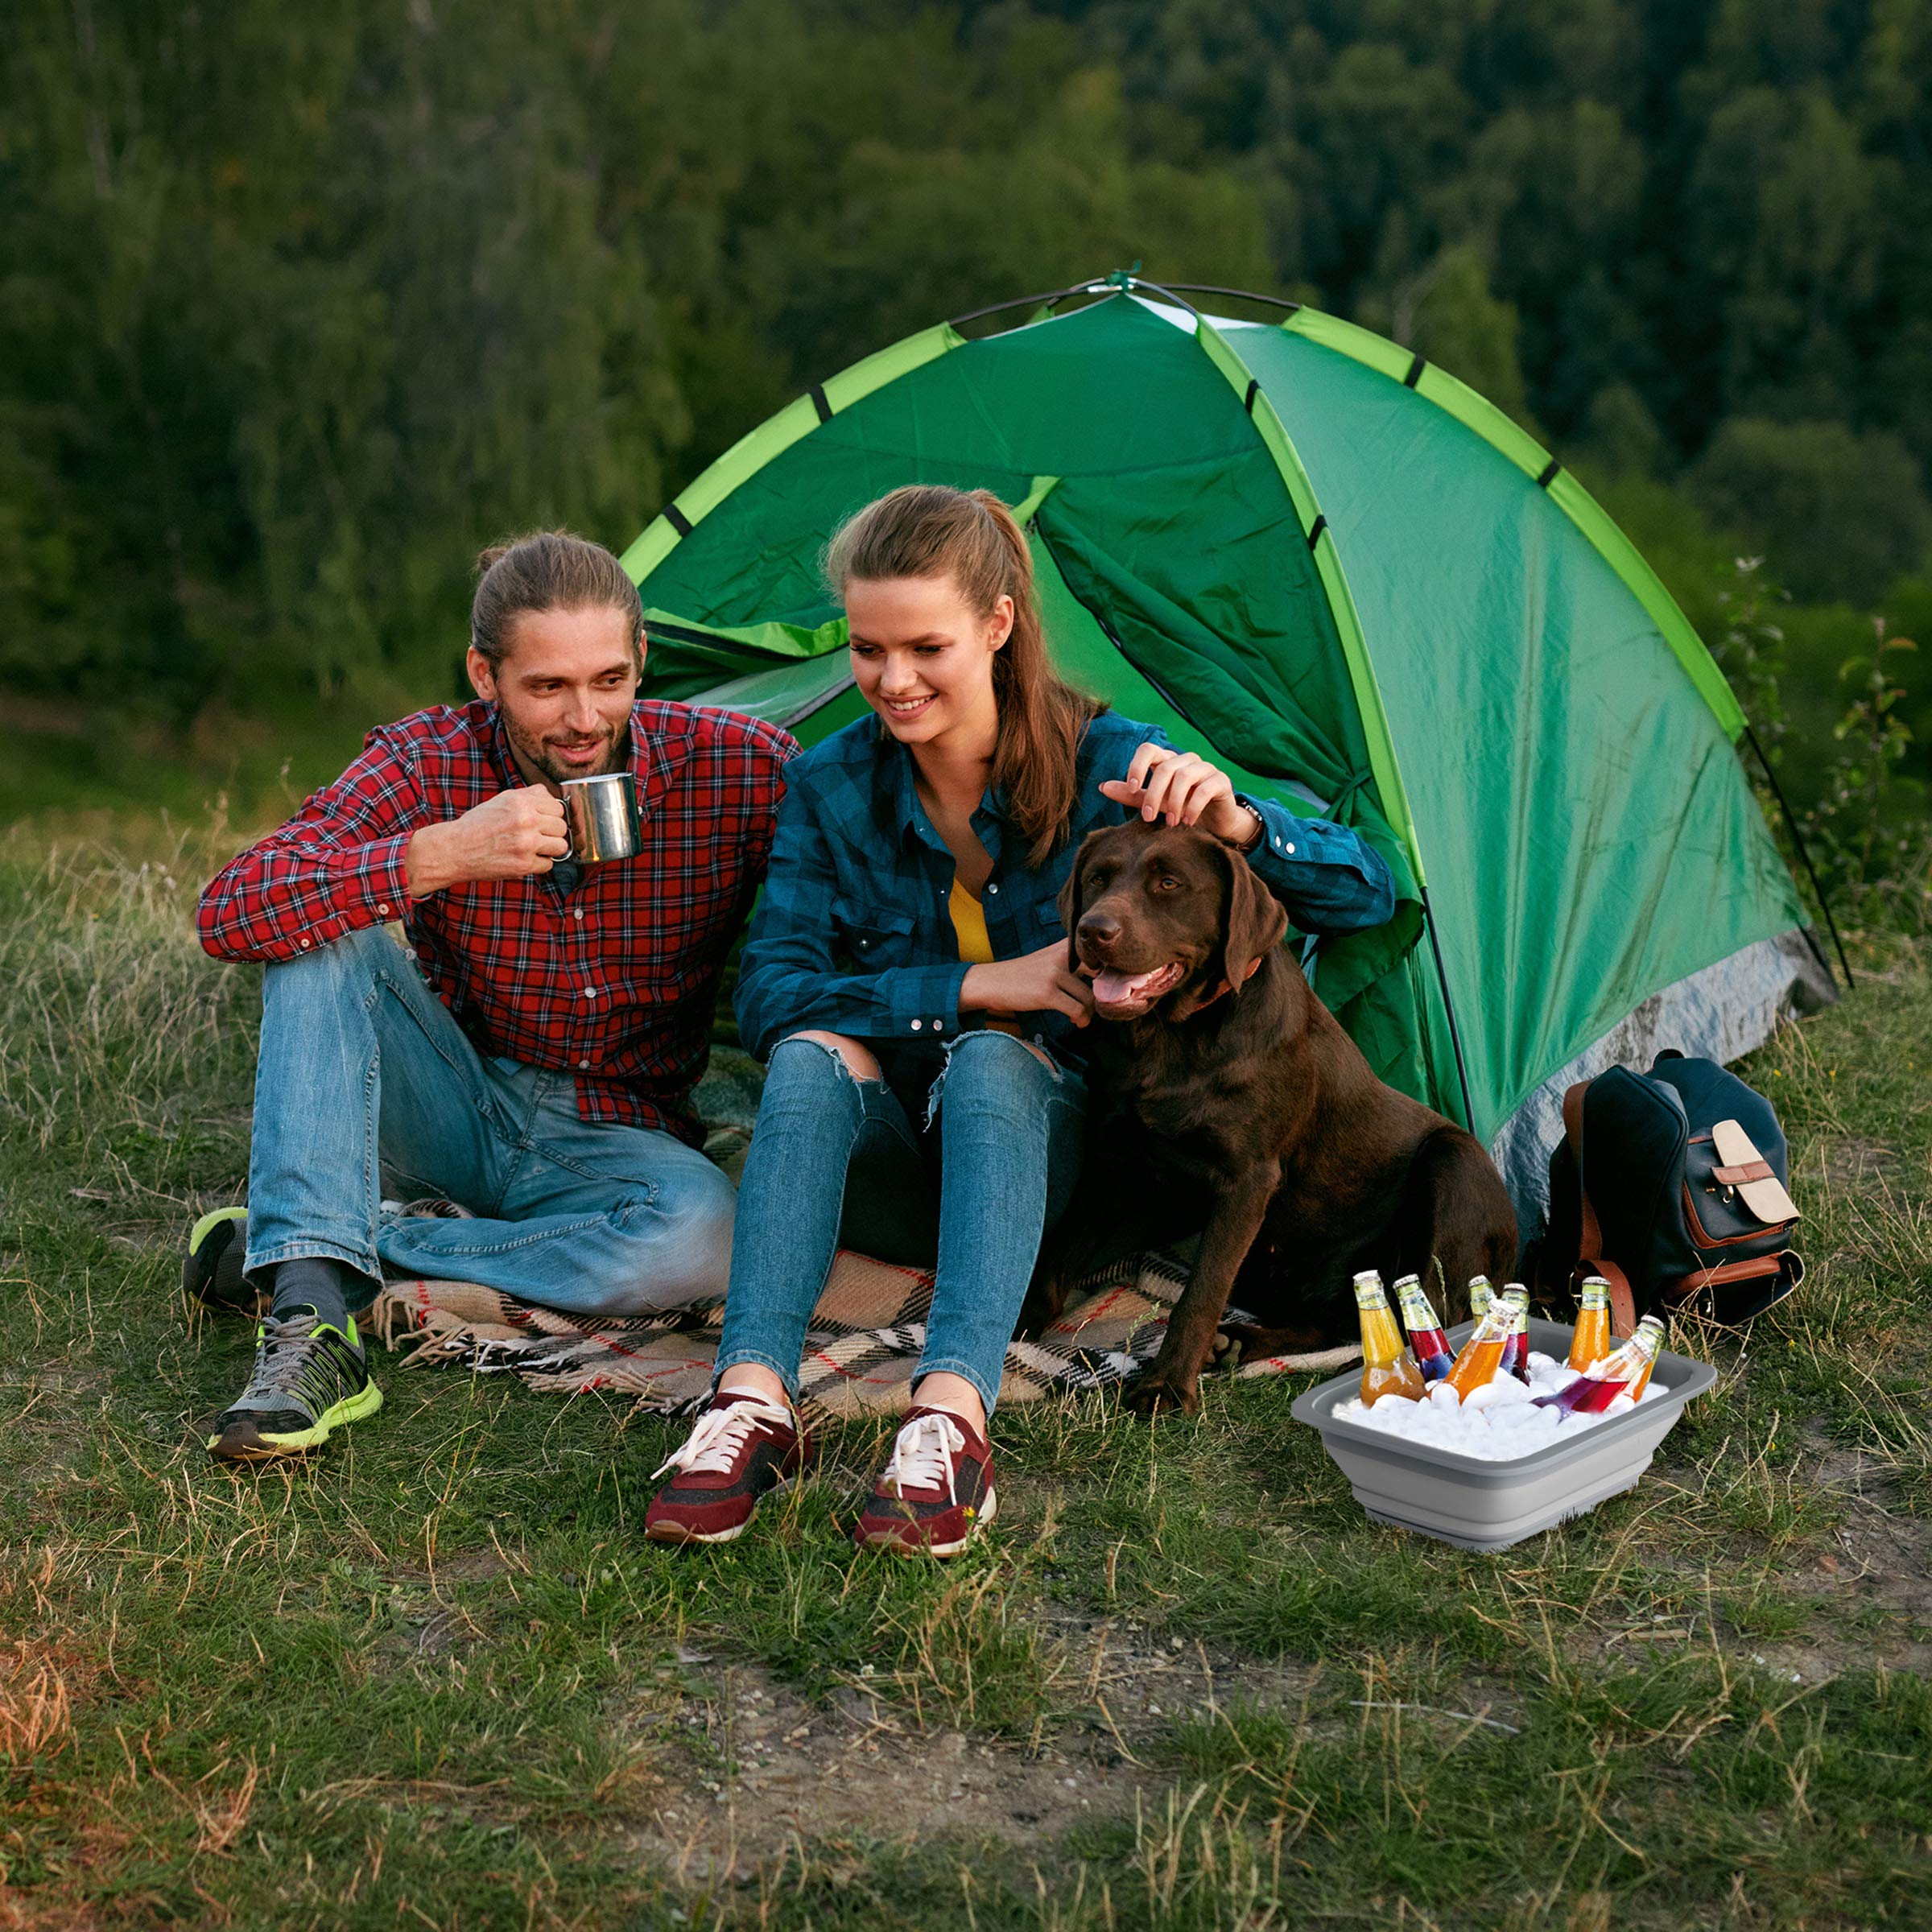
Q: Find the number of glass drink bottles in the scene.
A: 8